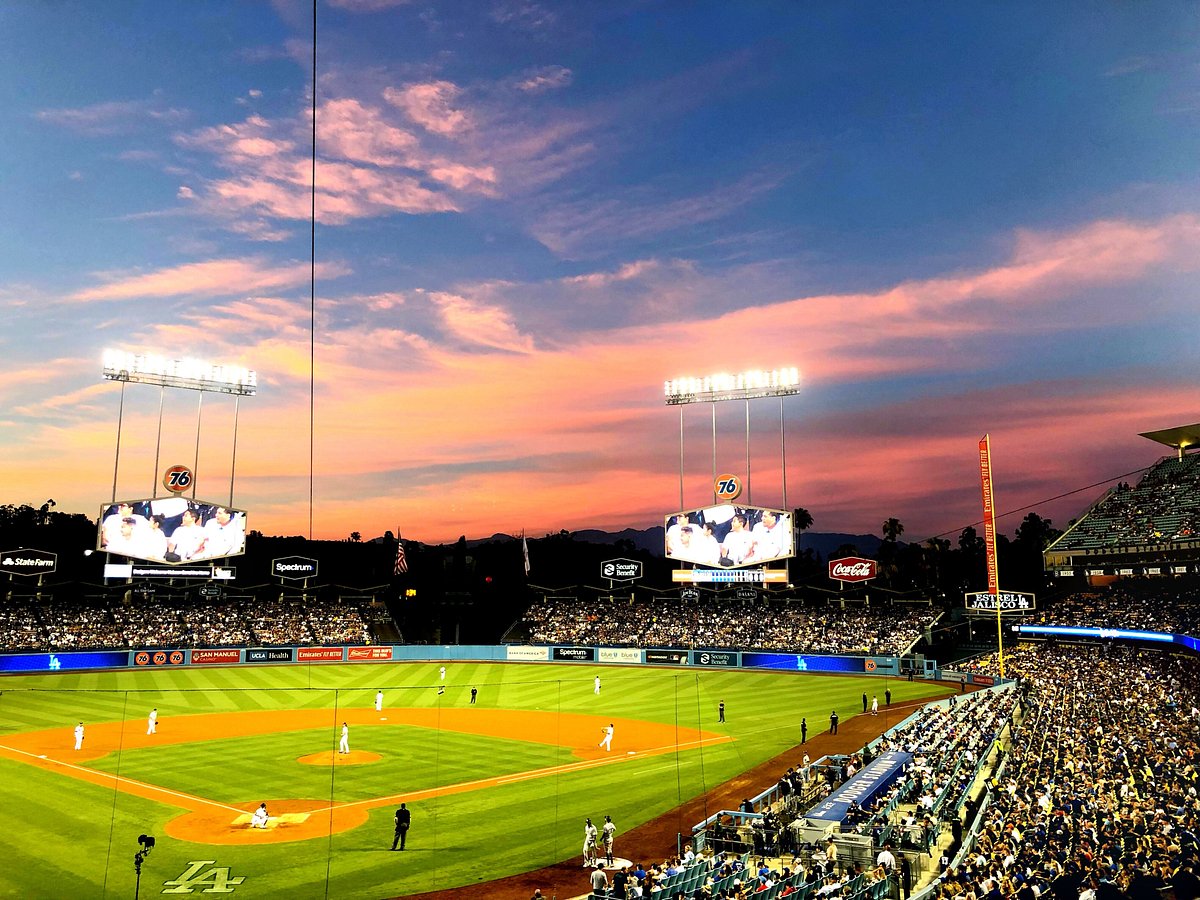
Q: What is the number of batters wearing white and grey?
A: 2